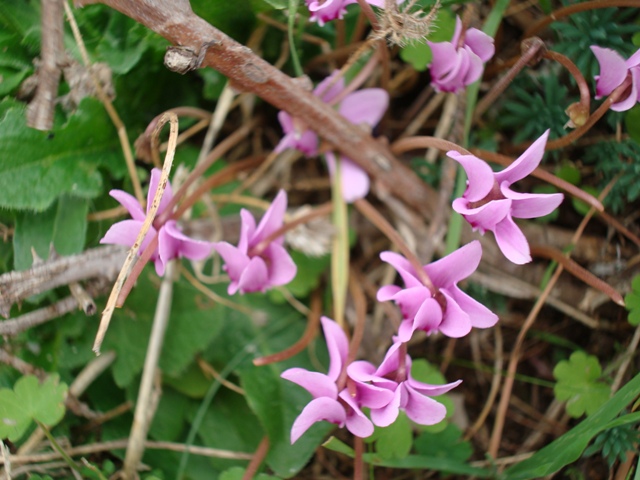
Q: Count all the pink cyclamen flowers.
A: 10